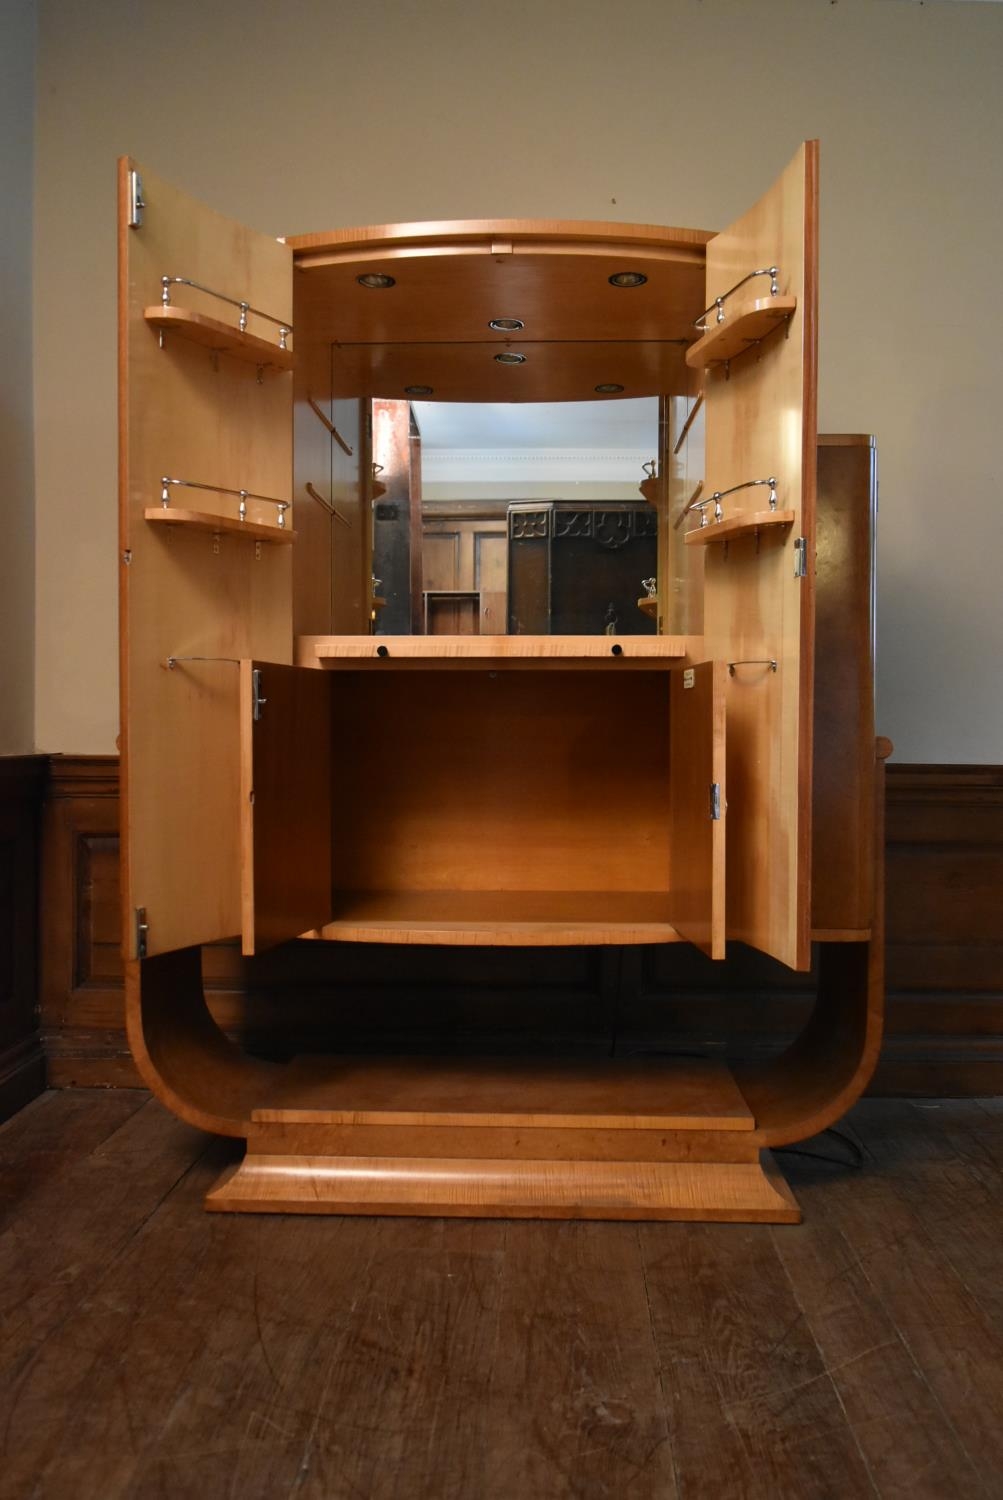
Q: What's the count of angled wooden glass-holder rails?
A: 4